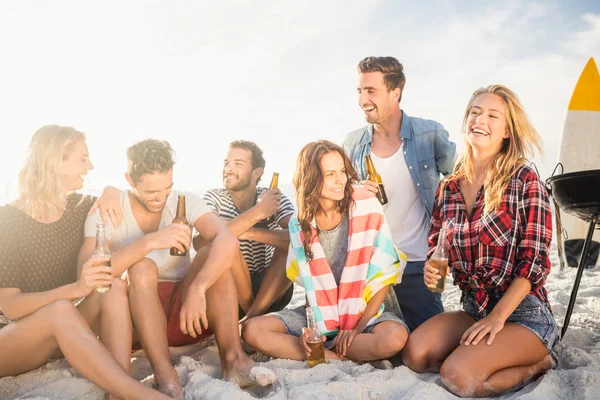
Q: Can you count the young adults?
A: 6